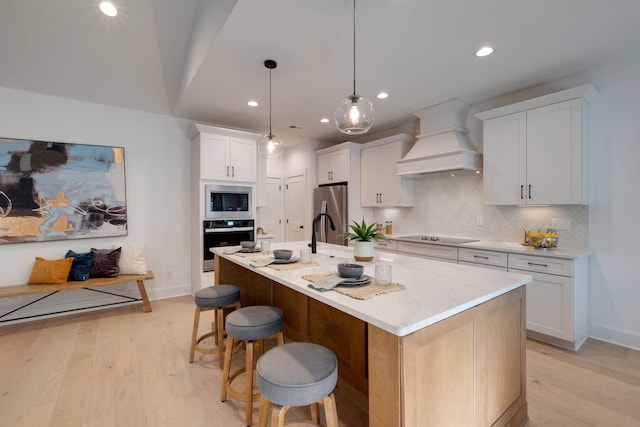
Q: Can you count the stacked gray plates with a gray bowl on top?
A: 3